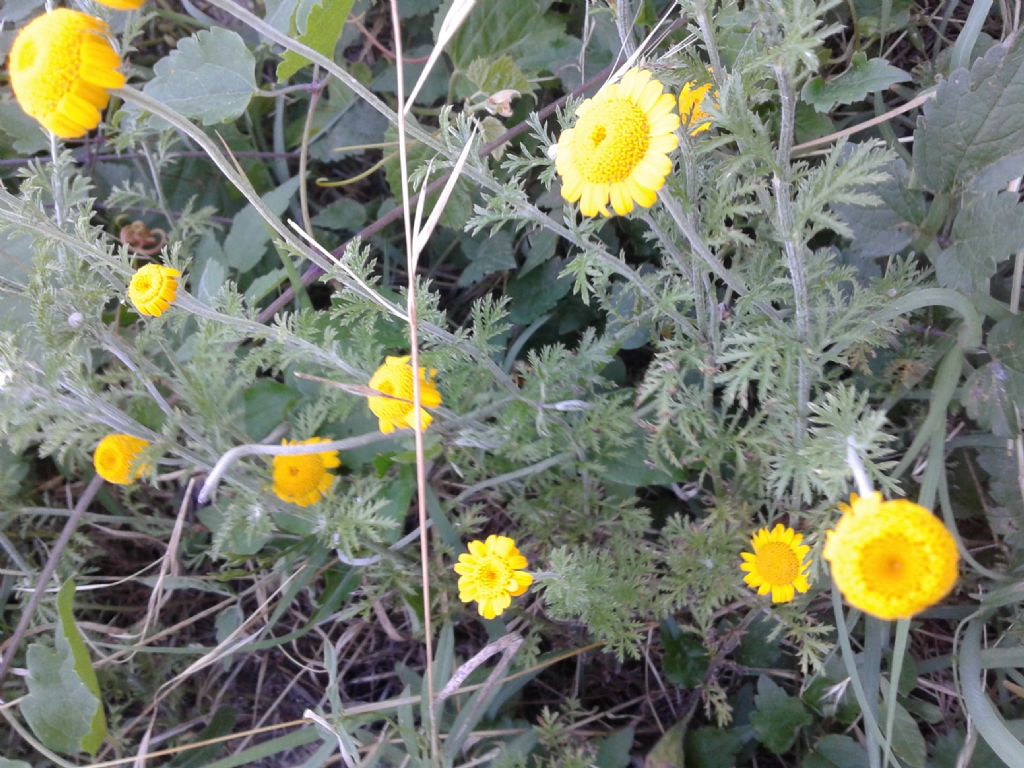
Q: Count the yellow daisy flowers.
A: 11